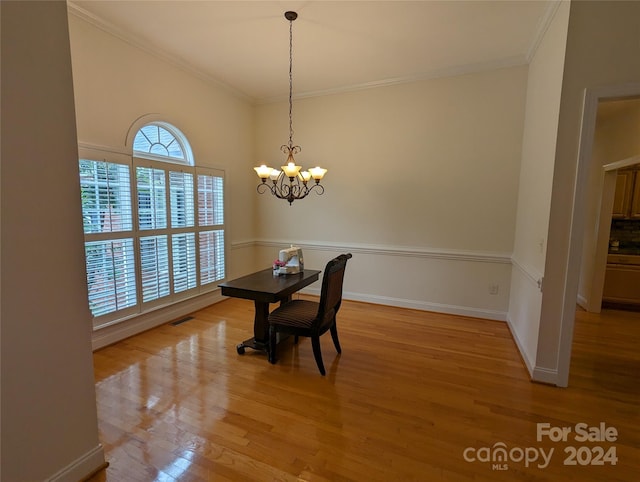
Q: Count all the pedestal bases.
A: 2